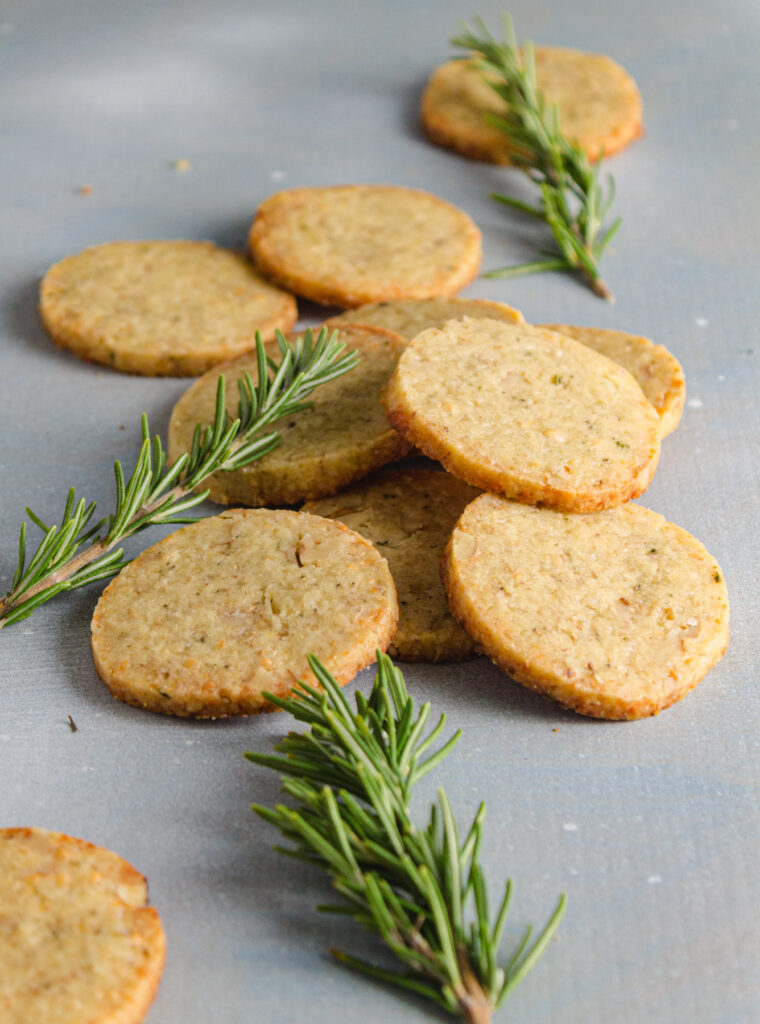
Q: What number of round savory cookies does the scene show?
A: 11